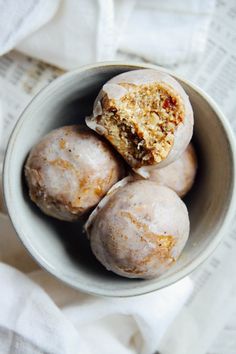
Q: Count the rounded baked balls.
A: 4